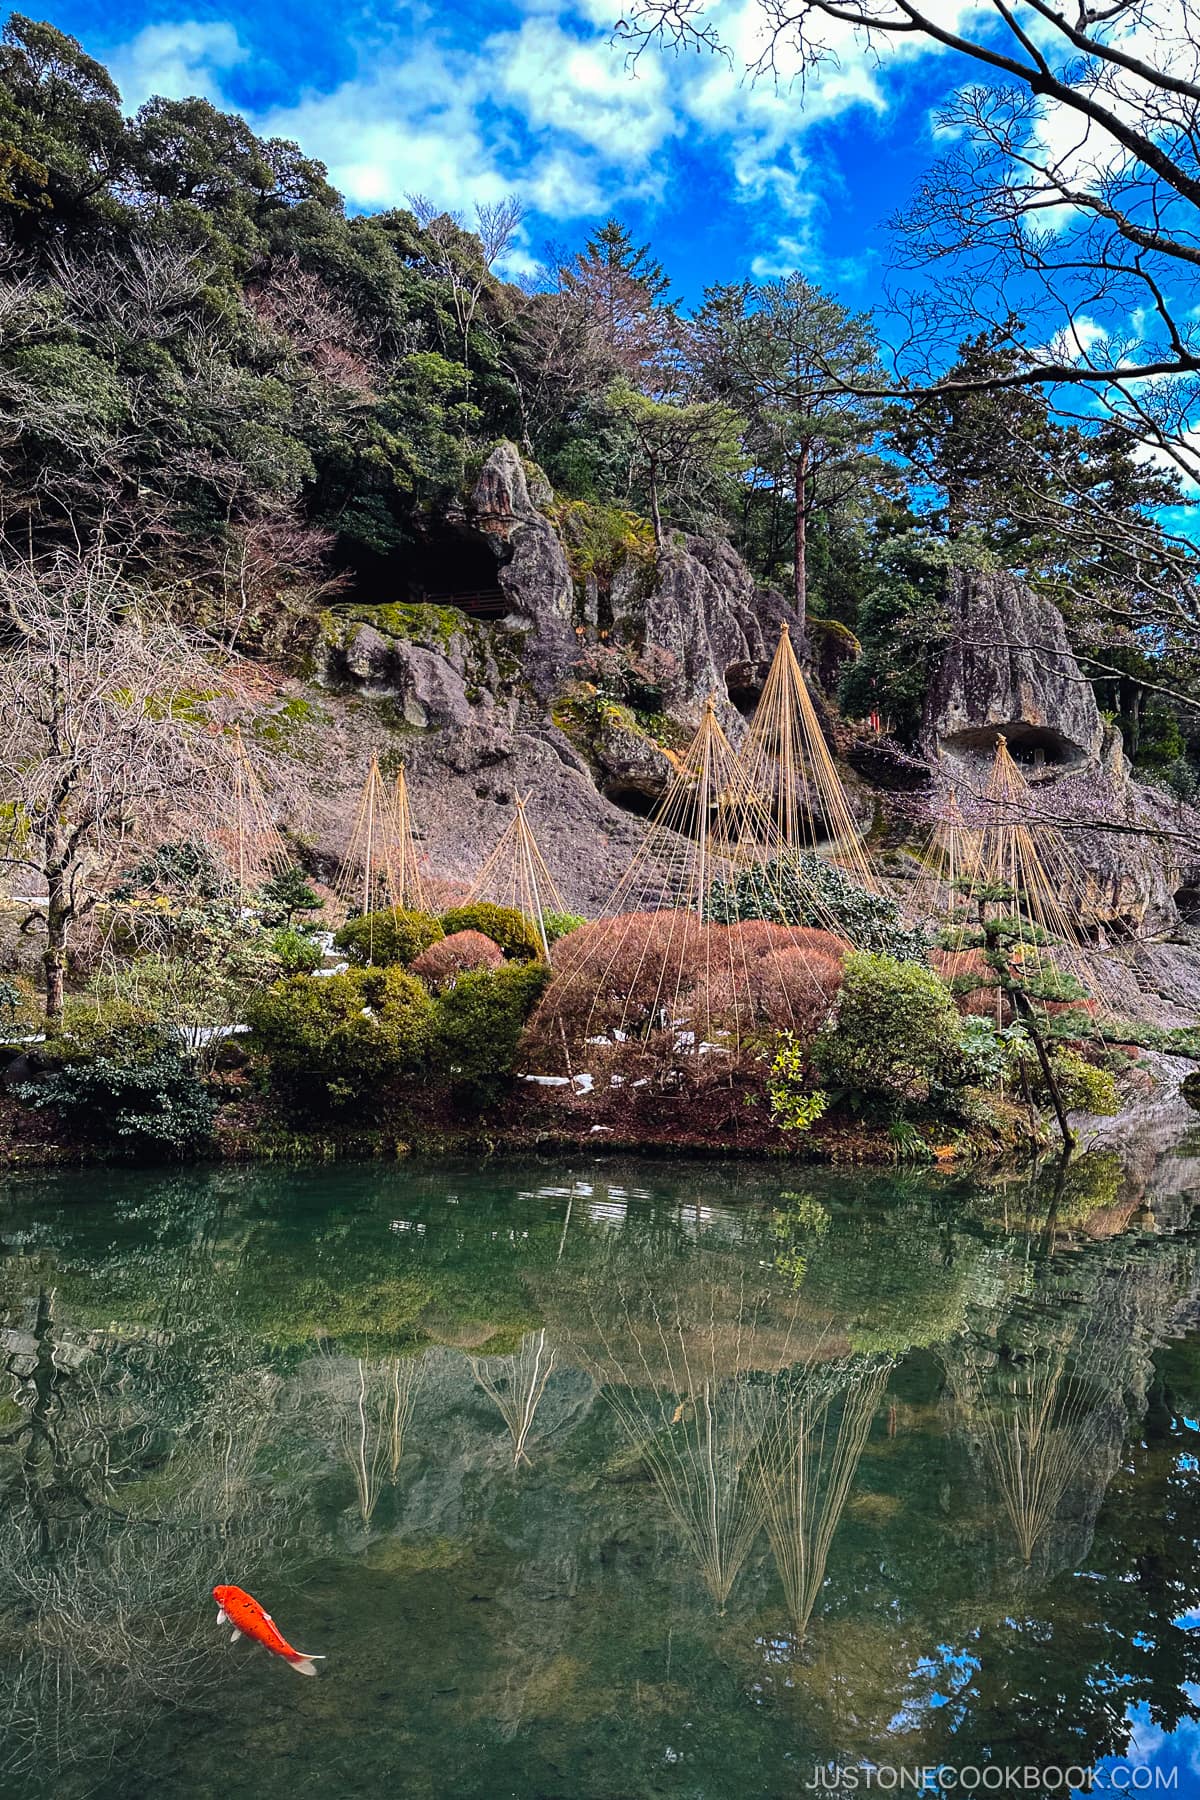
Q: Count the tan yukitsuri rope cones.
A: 8